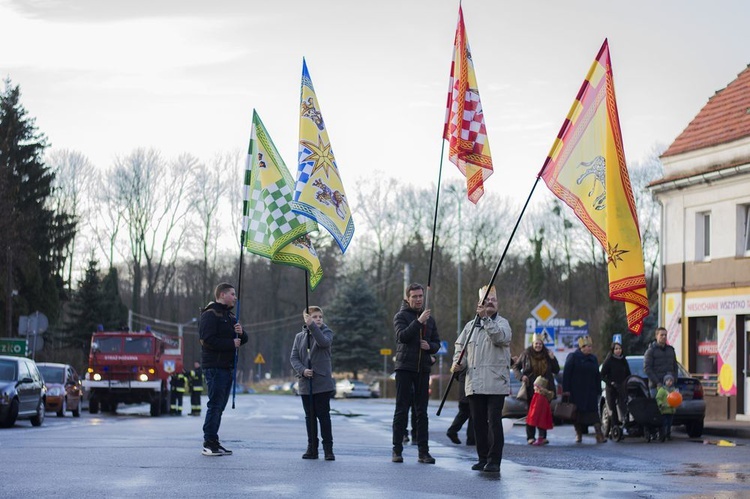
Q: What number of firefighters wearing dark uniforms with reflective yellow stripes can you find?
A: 2